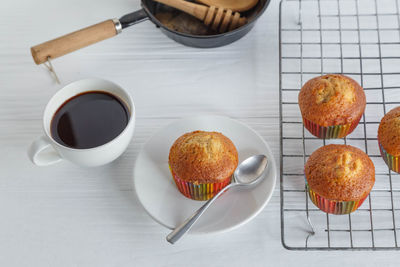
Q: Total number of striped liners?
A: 4